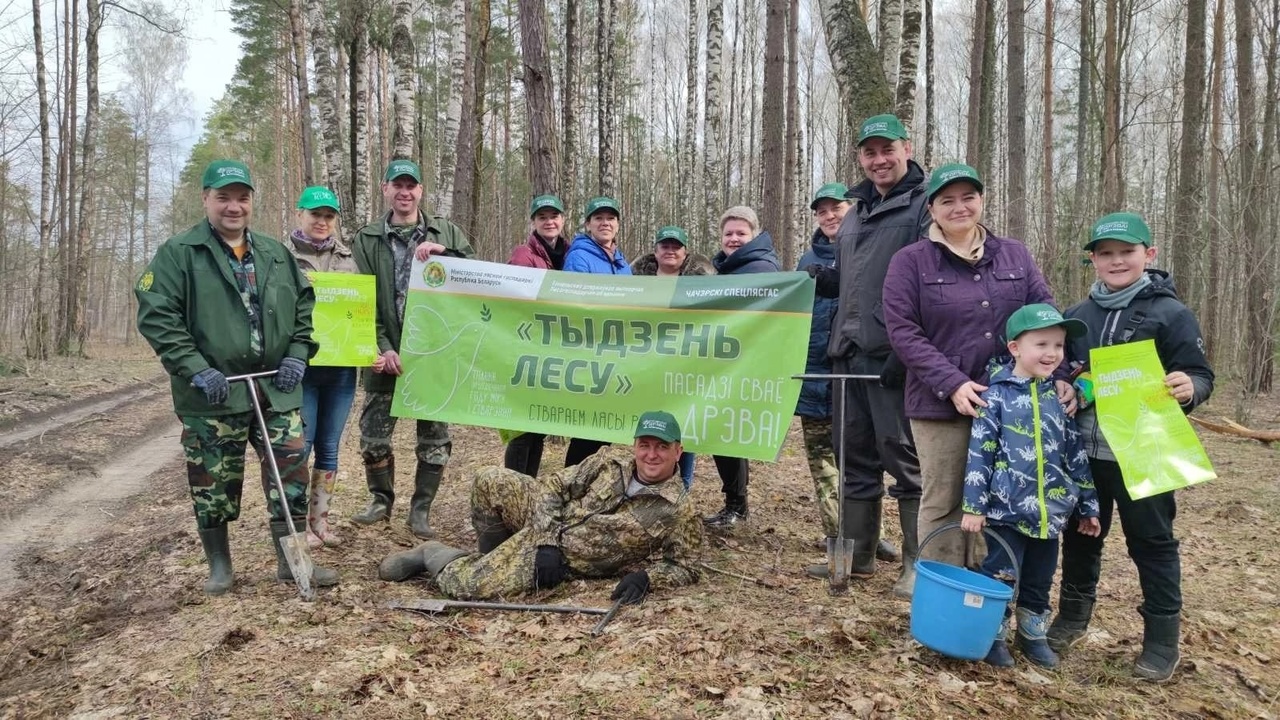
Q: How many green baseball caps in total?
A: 12